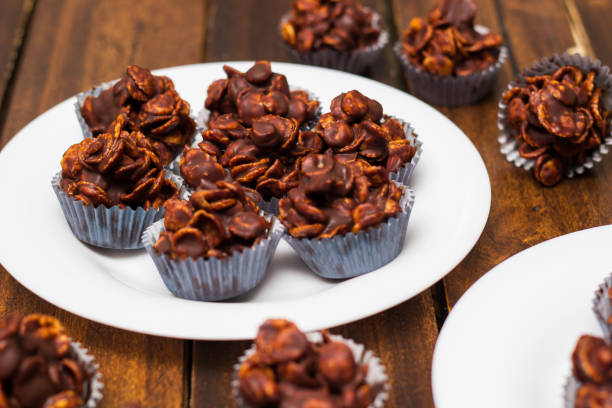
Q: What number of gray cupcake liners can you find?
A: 14